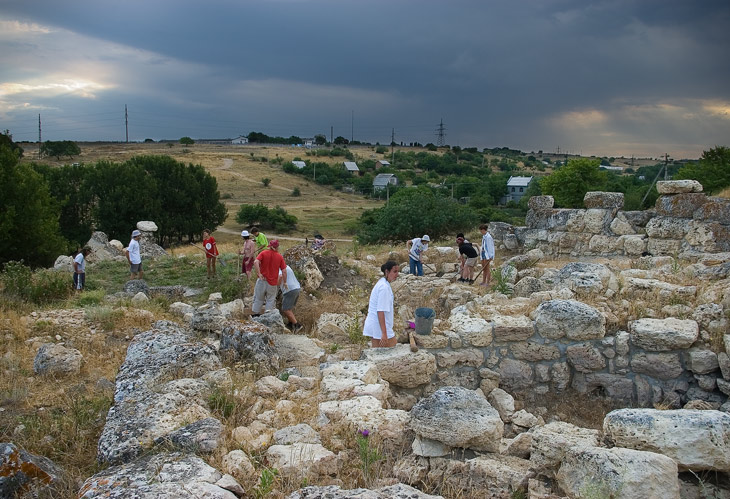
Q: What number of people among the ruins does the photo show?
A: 13